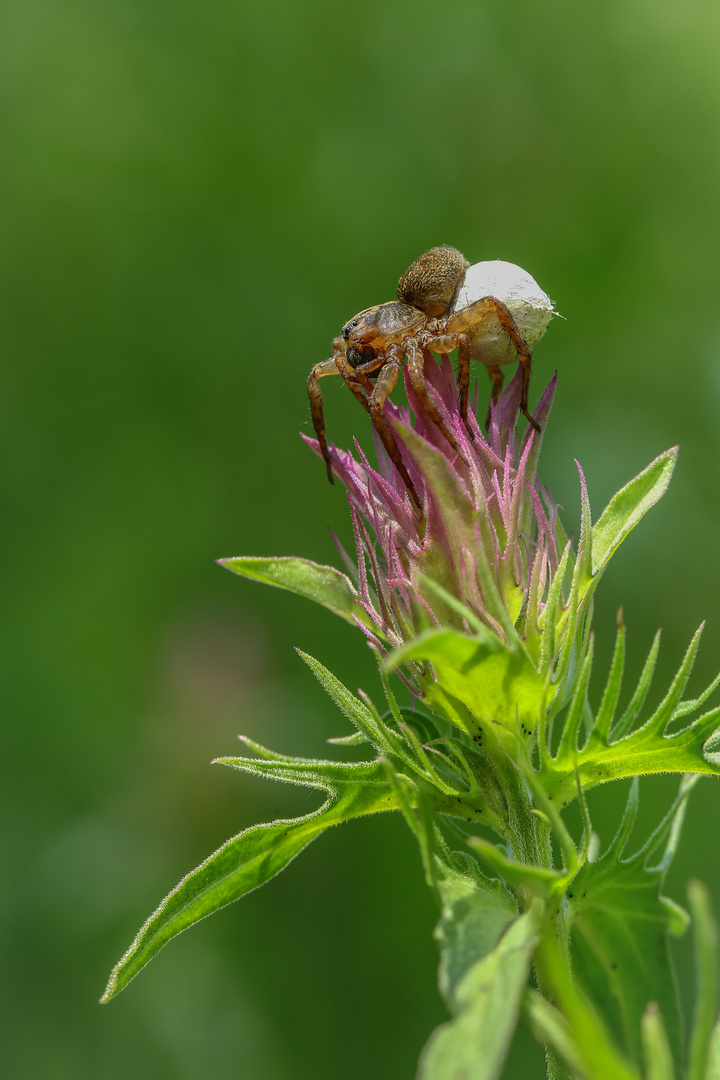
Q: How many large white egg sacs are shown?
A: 1